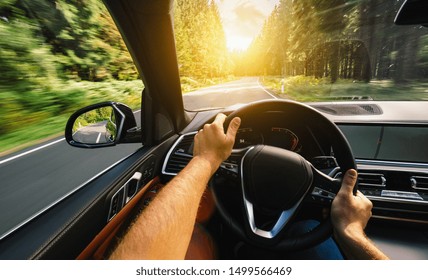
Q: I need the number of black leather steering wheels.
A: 1